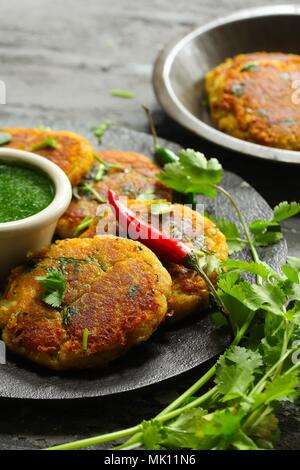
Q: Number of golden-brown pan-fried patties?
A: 5